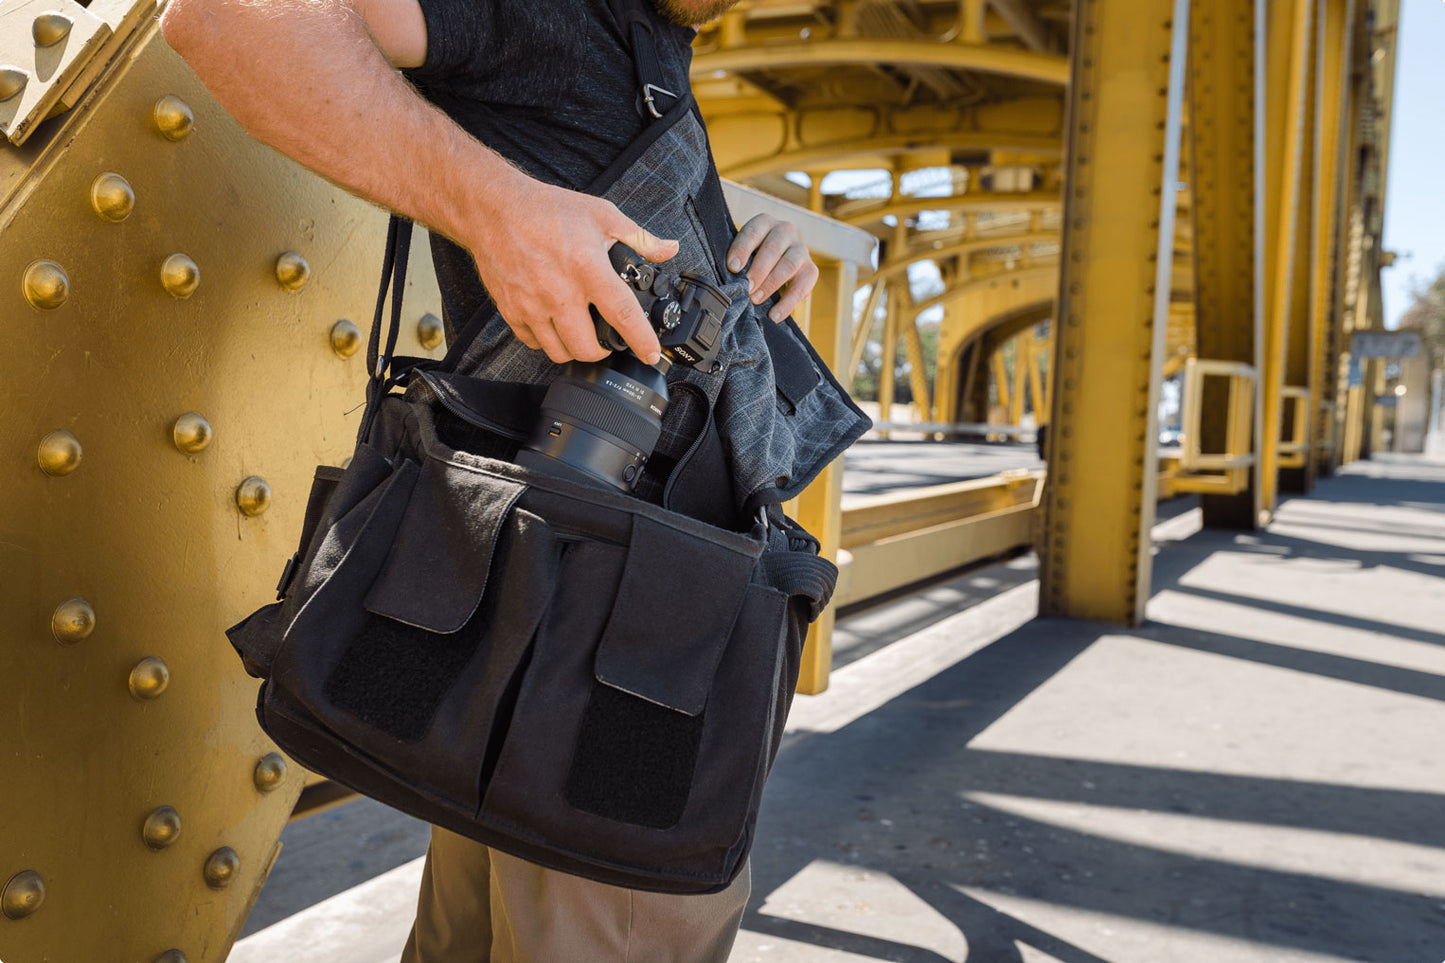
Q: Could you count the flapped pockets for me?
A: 2